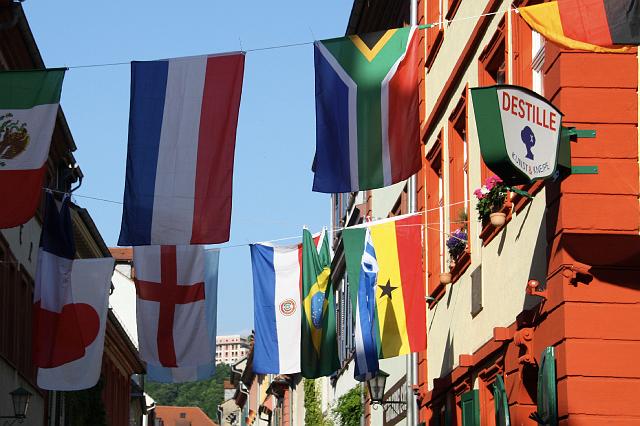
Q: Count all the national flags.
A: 12